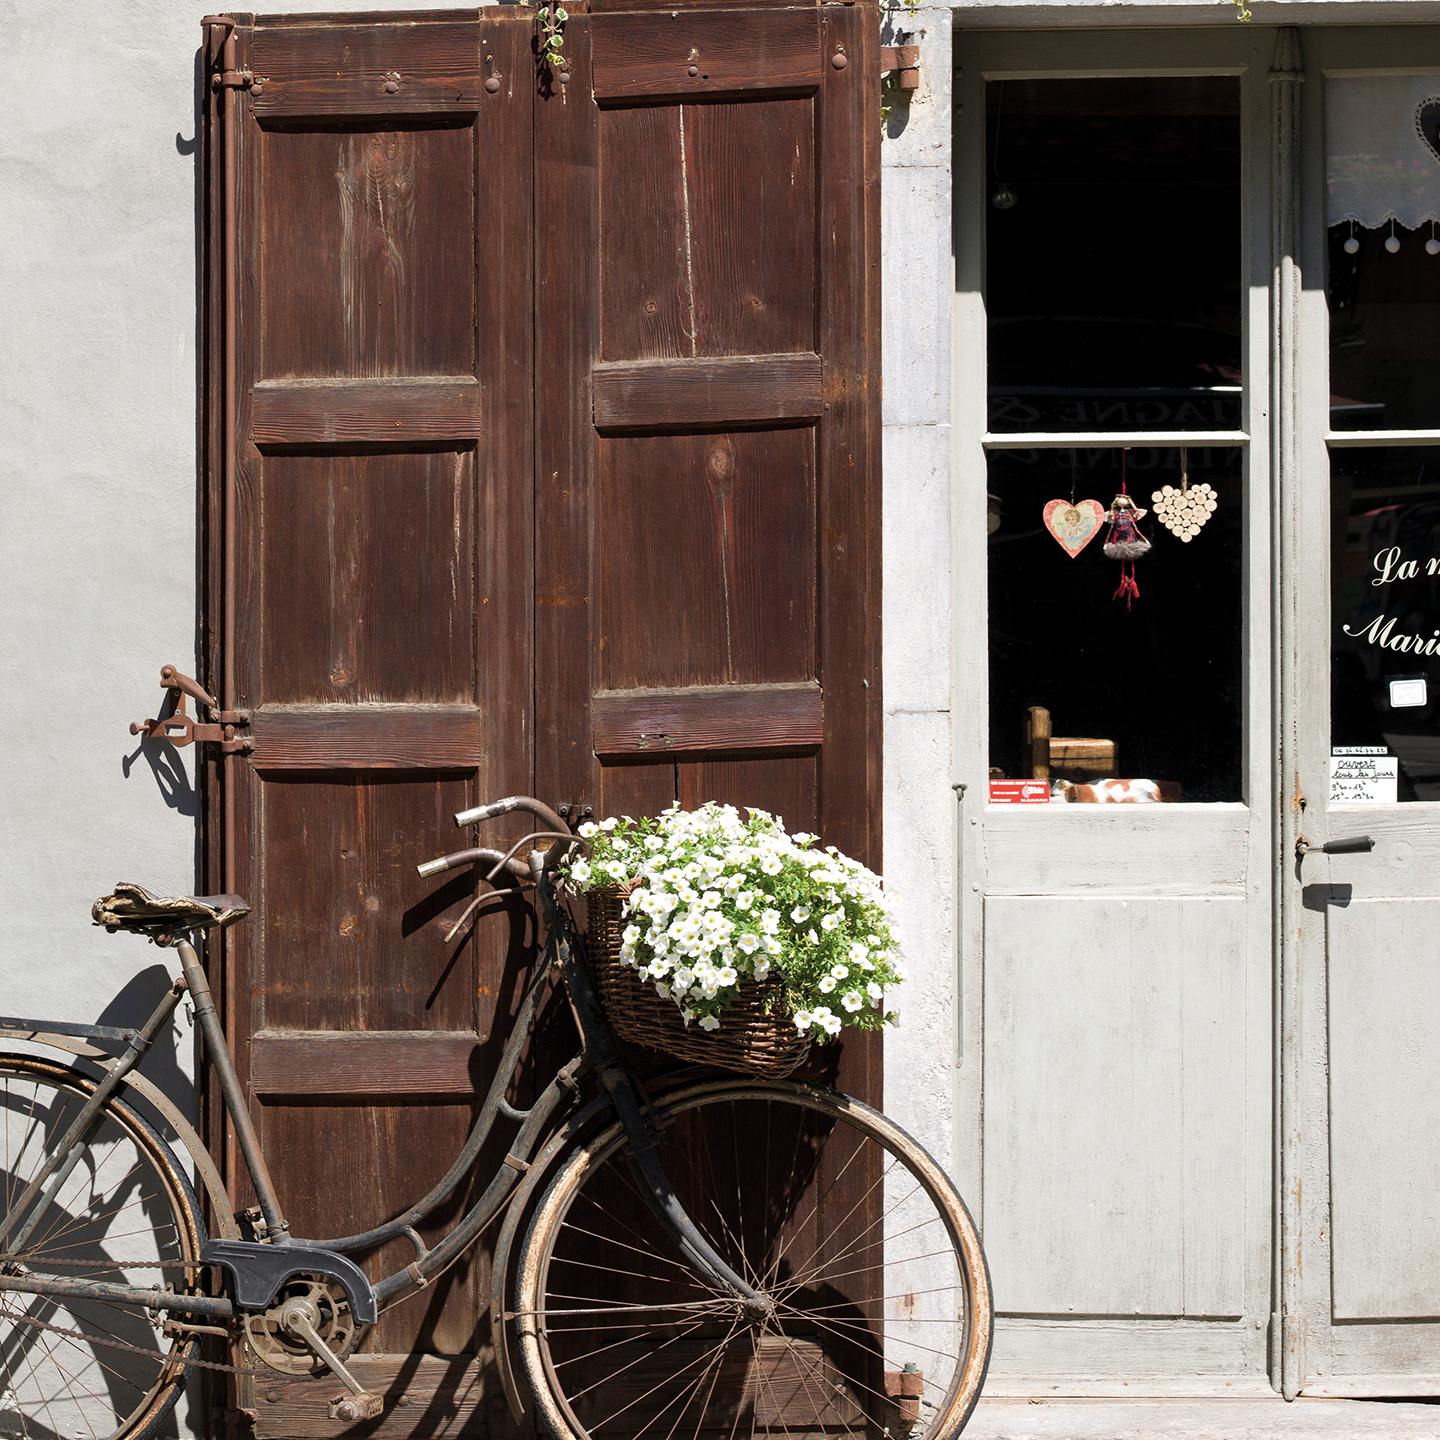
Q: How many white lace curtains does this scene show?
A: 1